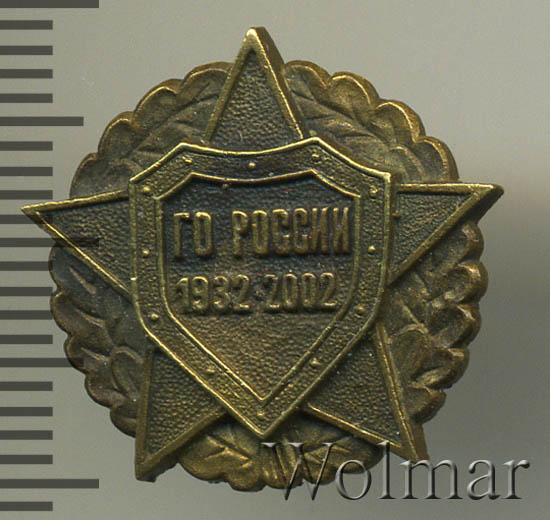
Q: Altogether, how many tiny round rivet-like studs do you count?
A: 12